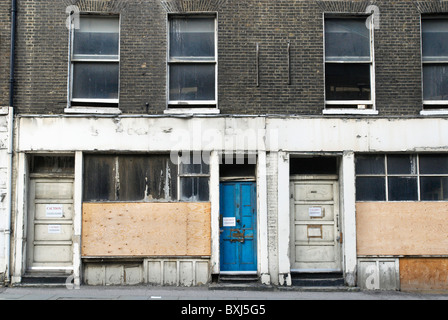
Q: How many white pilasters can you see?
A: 6